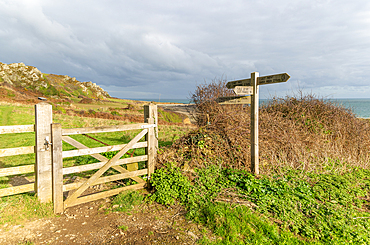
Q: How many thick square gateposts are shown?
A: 2